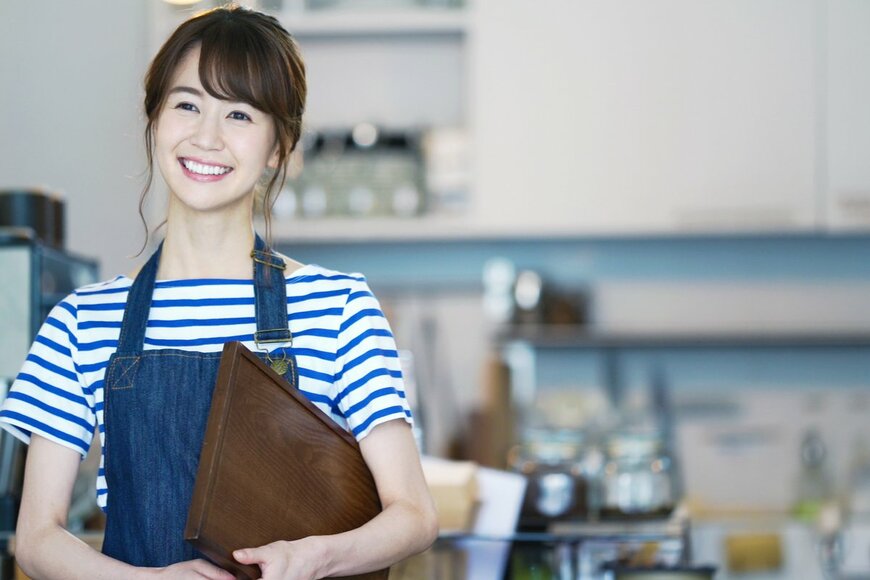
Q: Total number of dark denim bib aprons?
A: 1